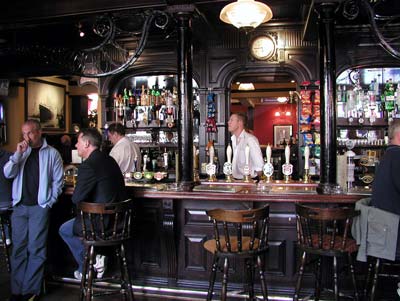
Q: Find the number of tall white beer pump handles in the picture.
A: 6